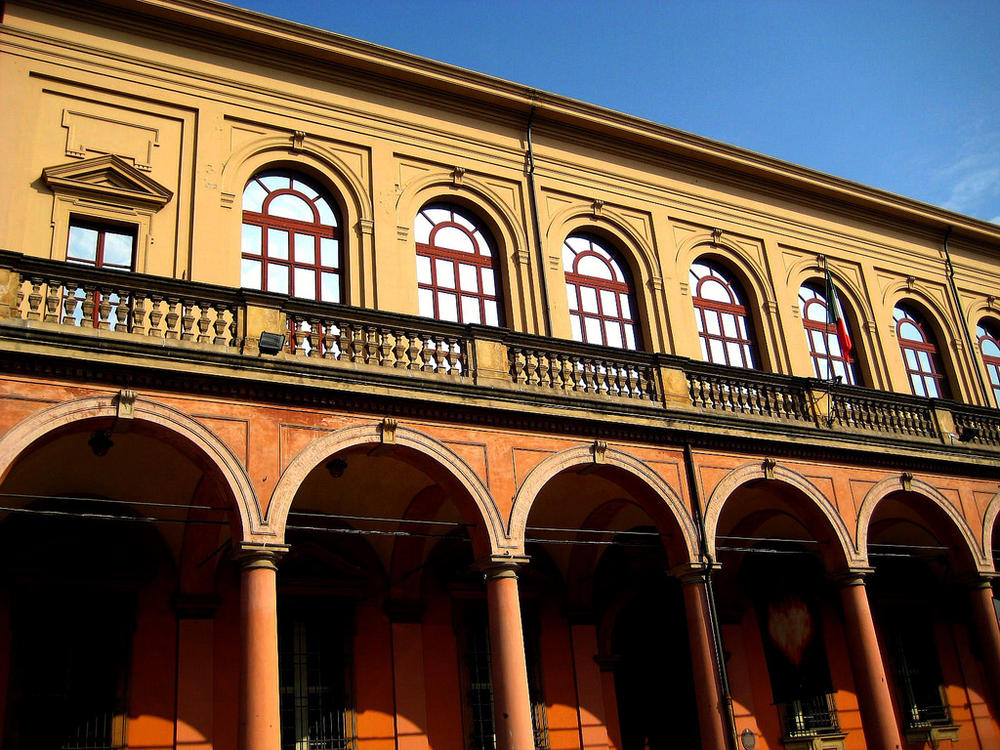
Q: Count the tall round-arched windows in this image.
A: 7